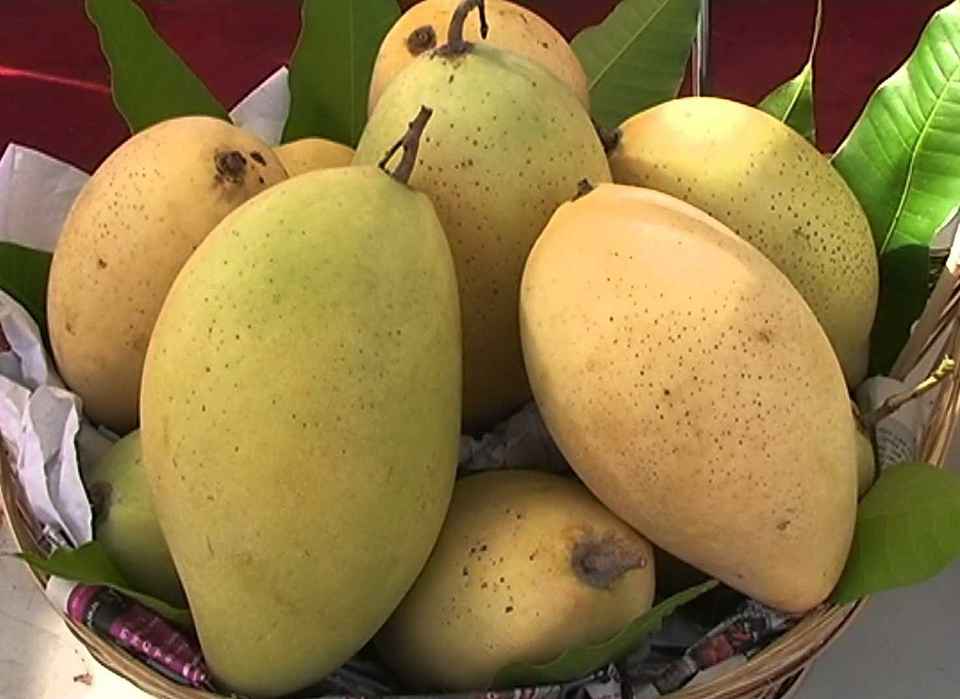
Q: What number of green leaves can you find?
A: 9